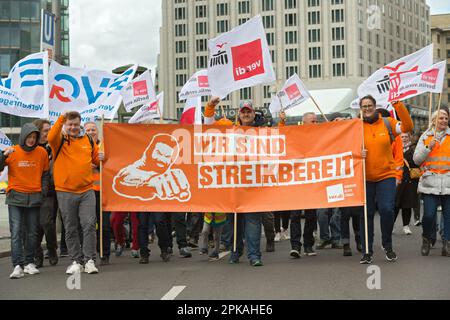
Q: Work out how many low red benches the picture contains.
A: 0